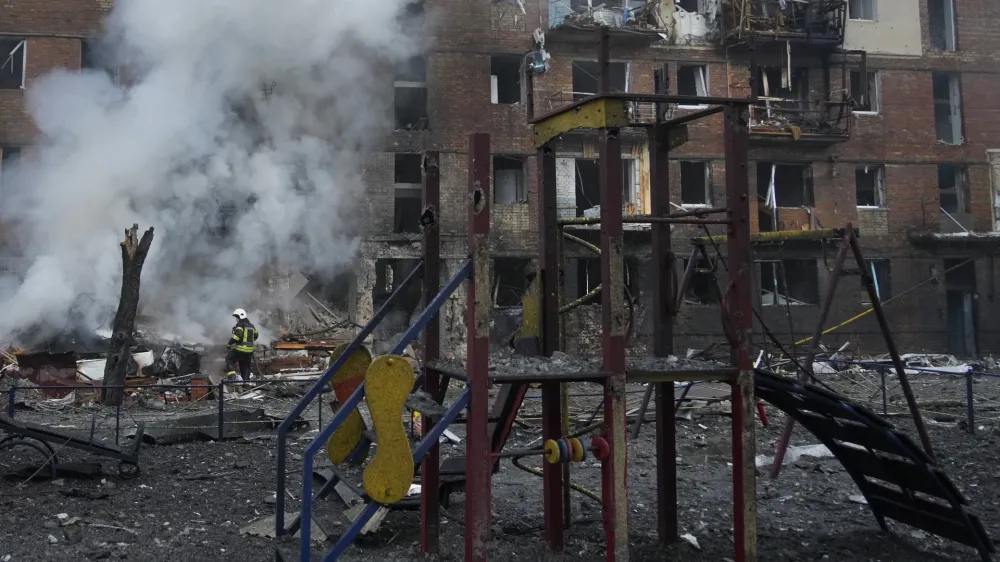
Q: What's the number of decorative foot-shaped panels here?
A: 2